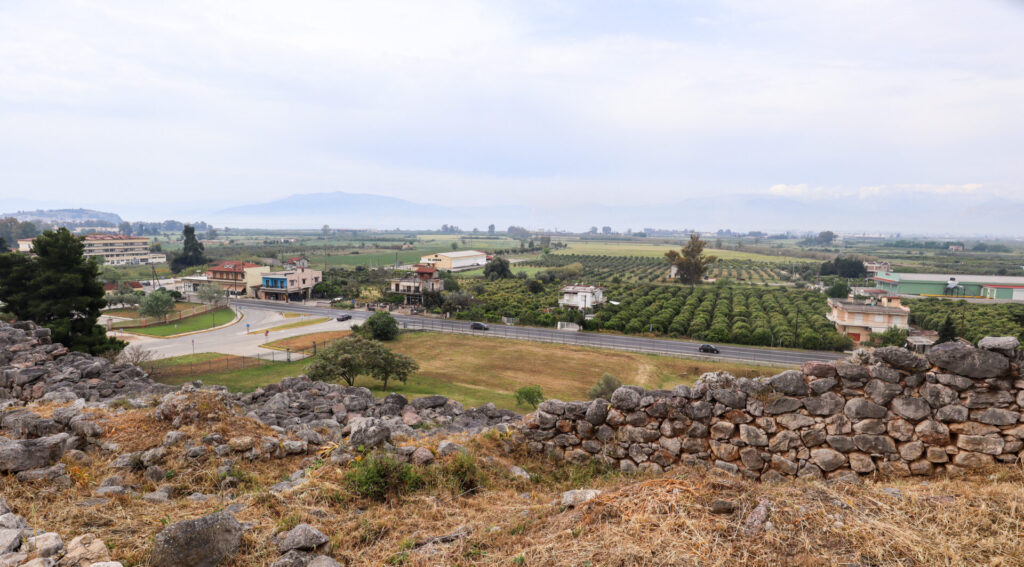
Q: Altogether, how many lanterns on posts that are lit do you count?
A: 0